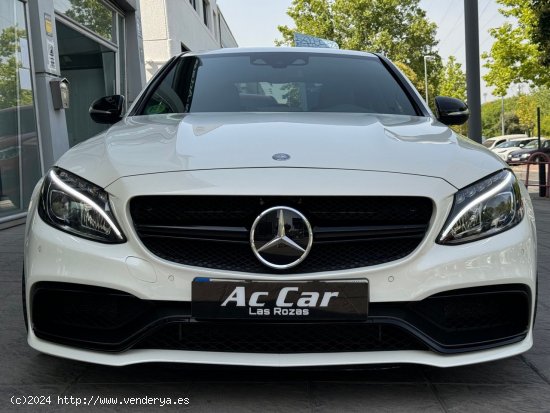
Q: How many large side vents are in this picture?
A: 2